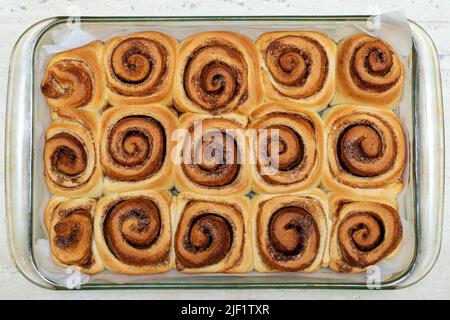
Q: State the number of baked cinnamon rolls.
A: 15